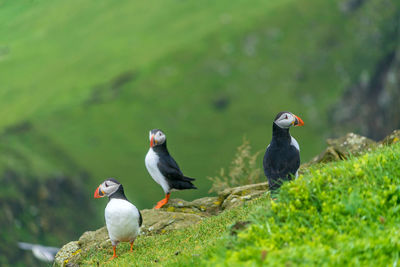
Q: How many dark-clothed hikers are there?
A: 0